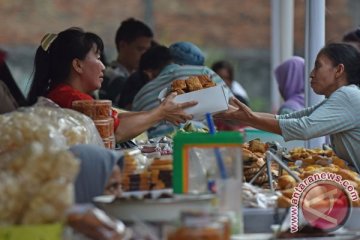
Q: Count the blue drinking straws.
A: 1